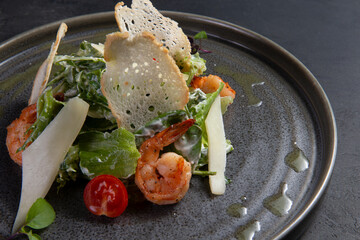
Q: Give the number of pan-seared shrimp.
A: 3